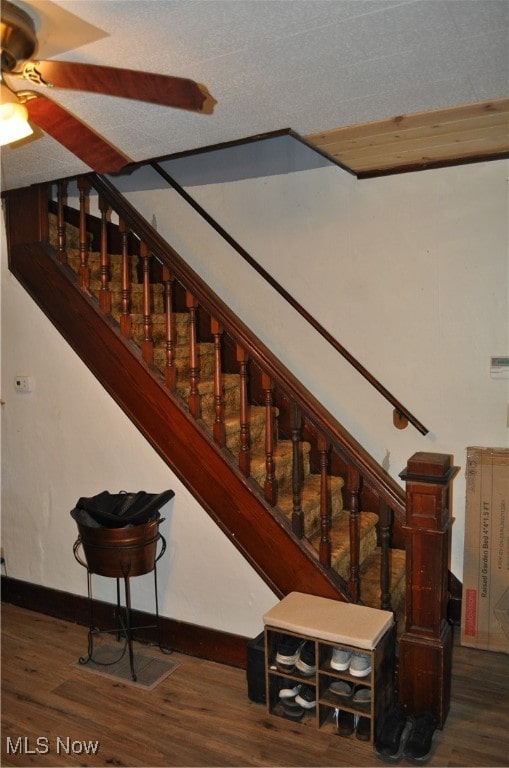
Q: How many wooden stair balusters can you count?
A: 14